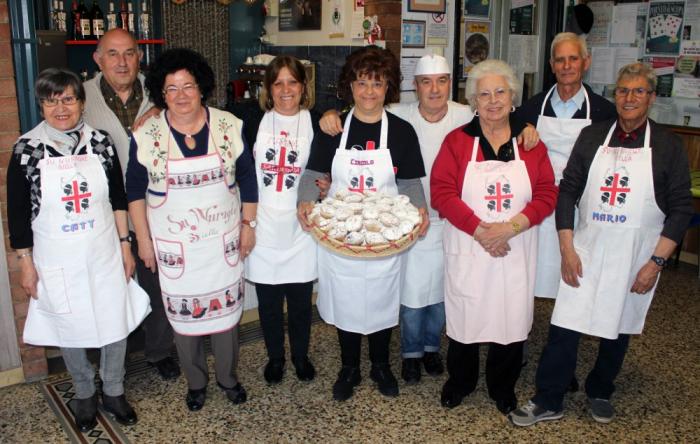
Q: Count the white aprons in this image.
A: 7